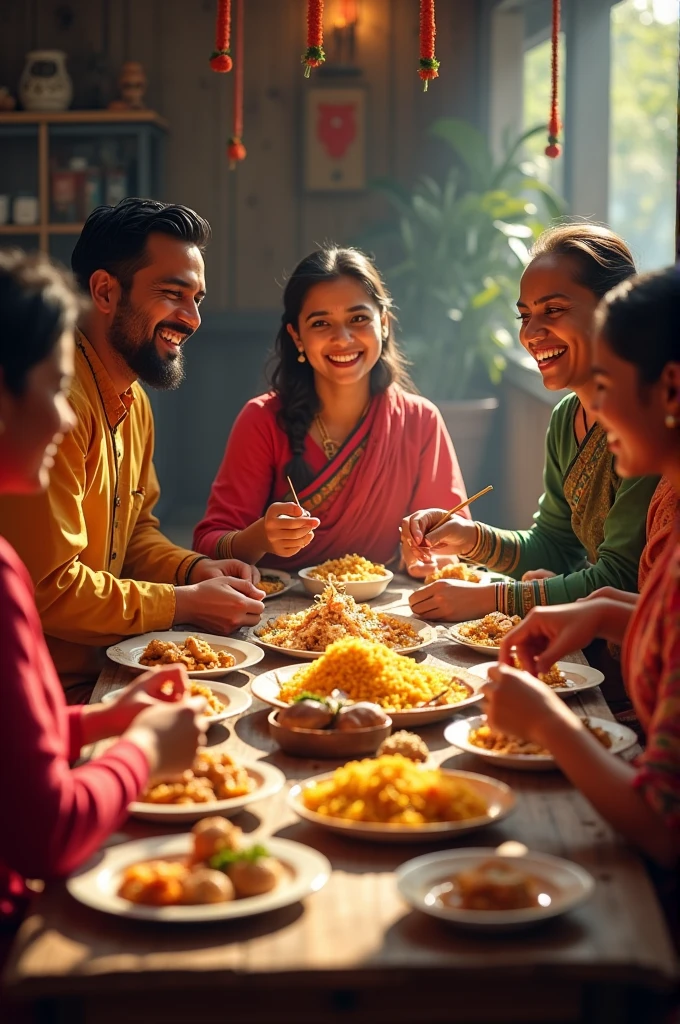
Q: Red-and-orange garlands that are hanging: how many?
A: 5